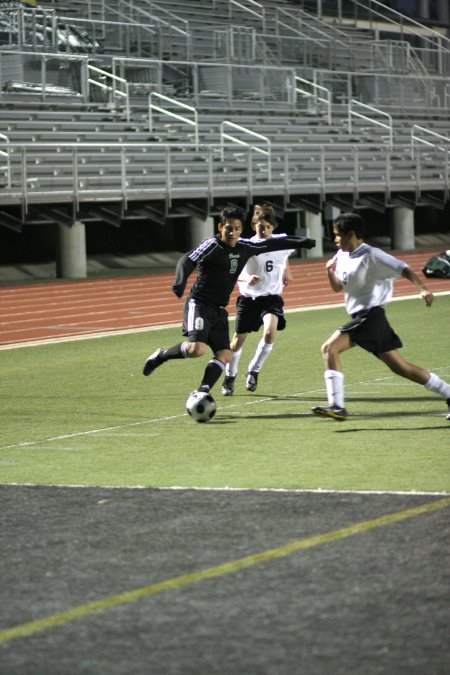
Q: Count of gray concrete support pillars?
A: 4